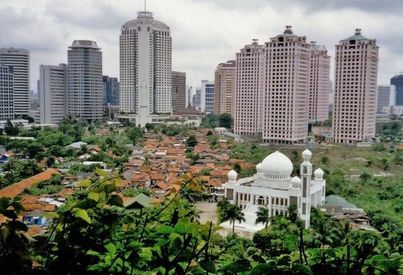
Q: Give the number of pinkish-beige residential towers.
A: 4